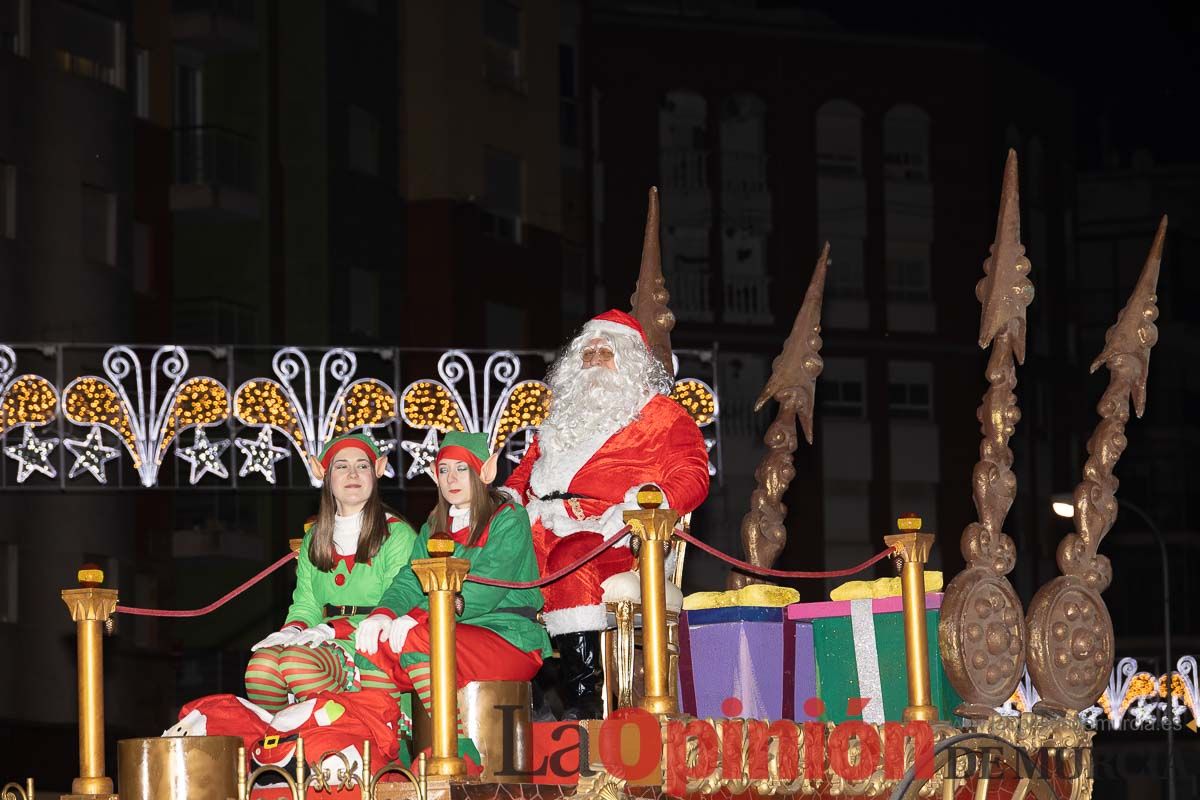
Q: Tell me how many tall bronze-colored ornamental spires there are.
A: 4